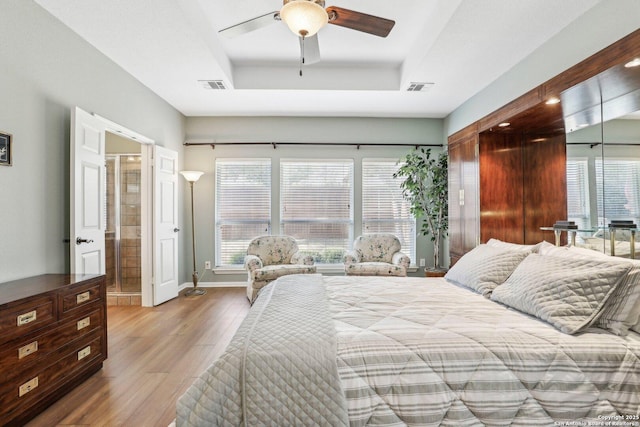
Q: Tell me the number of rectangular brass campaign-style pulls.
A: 6